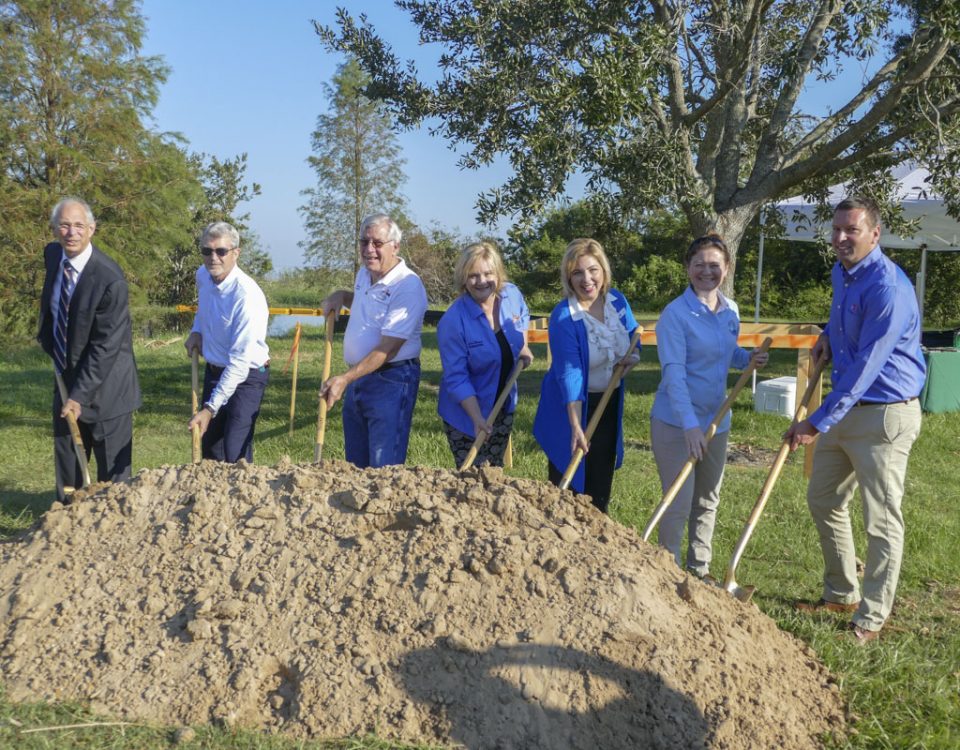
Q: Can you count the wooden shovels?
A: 7